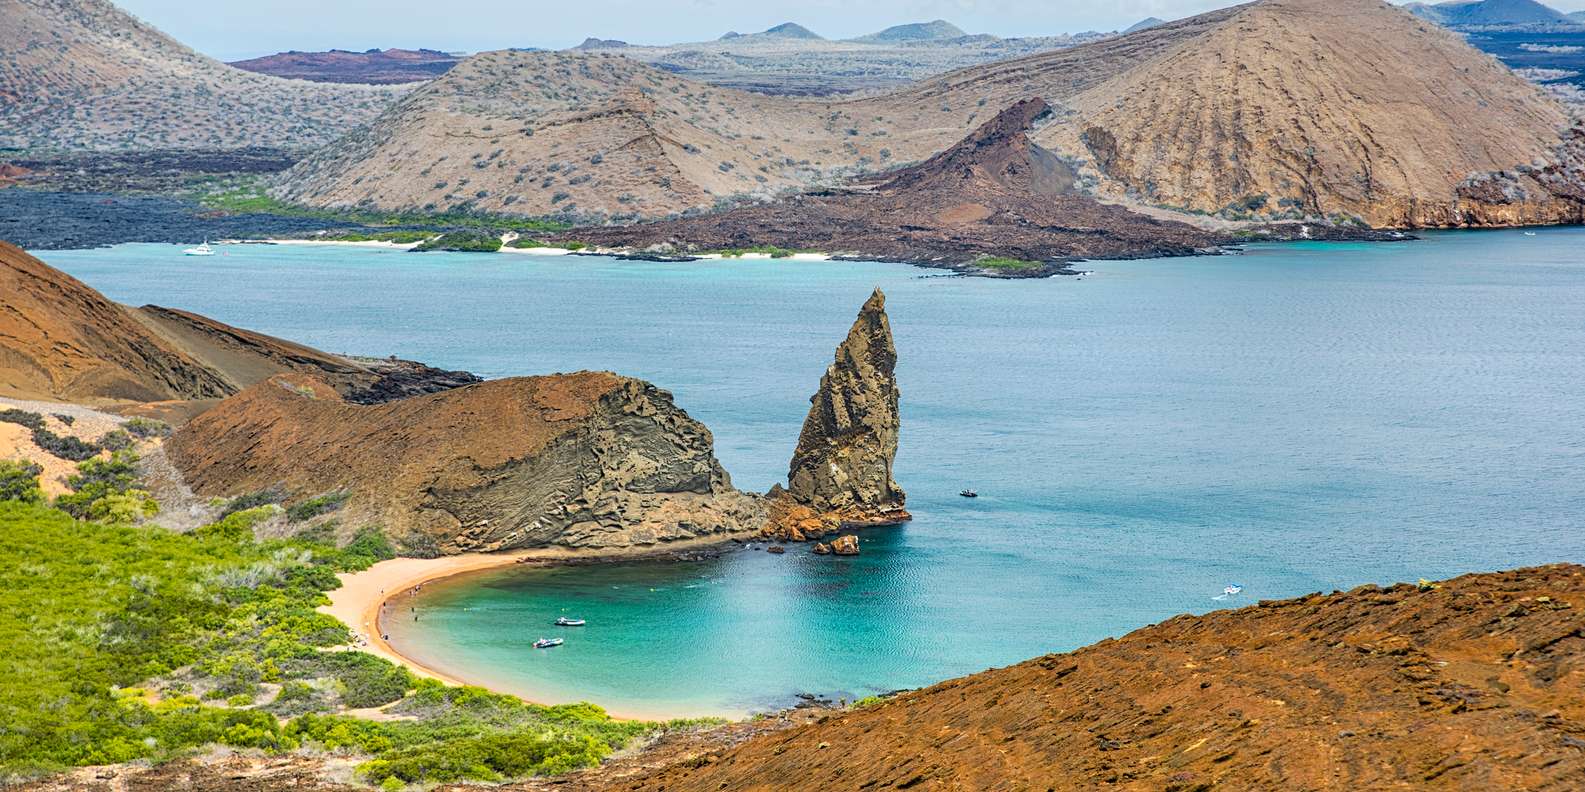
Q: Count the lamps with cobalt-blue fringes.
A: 0